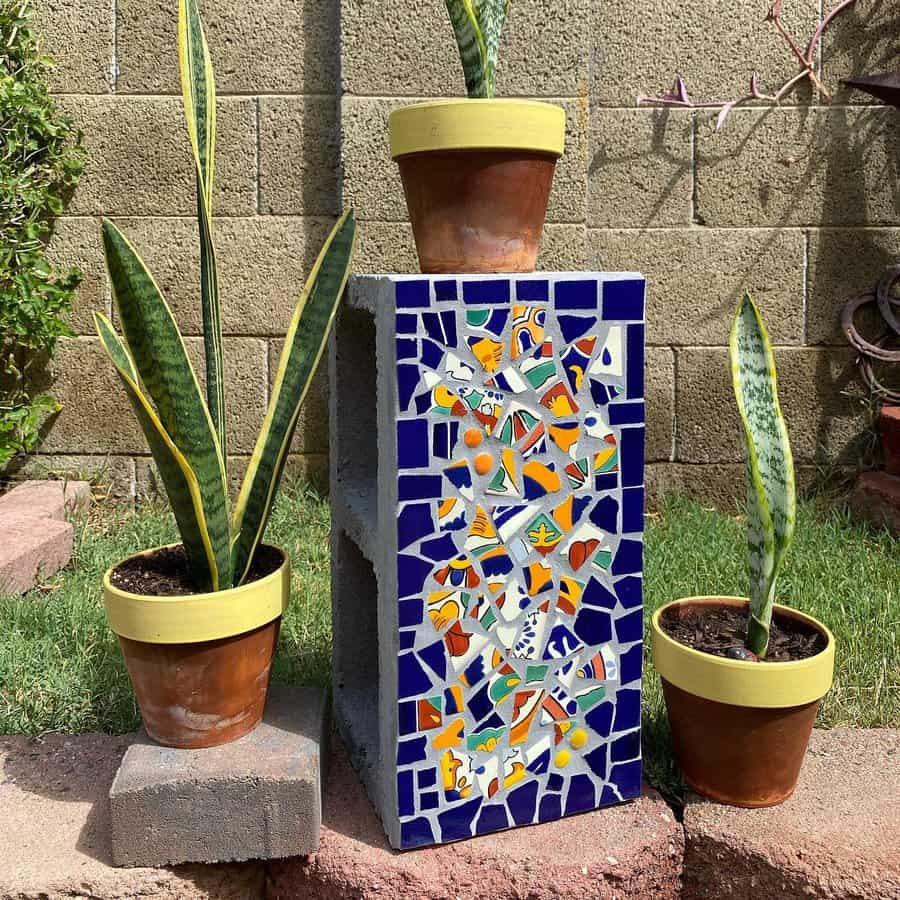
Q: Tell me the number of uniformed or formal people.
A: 0